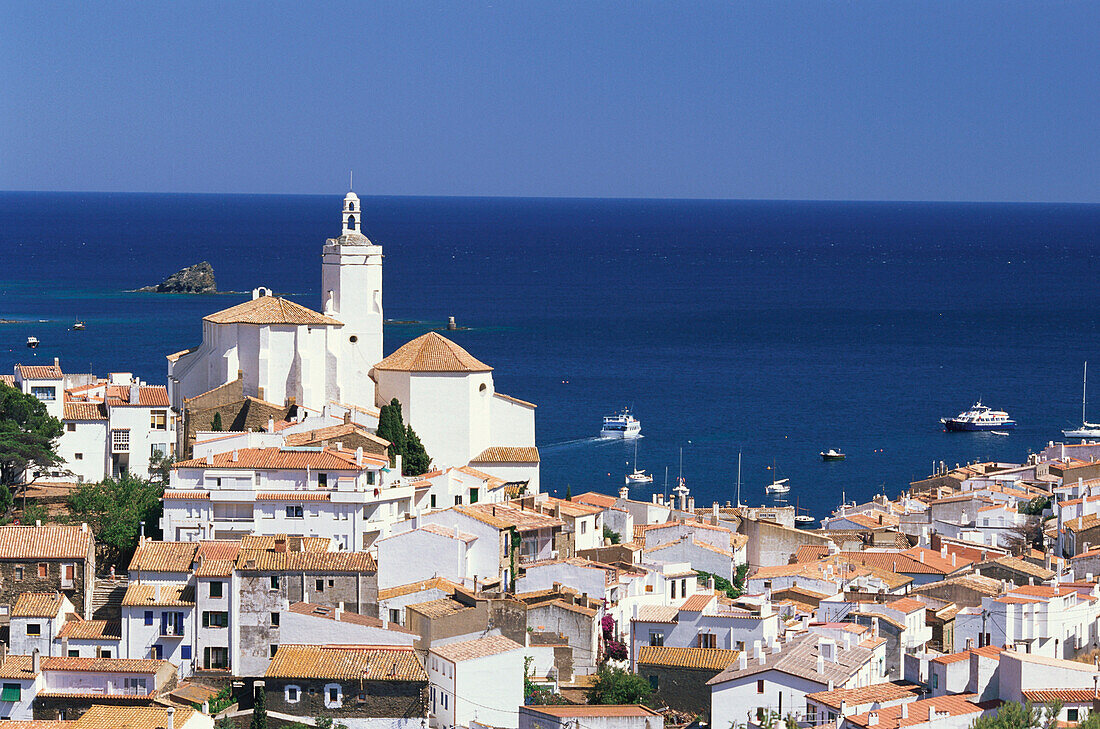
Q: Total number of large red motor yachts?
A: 0